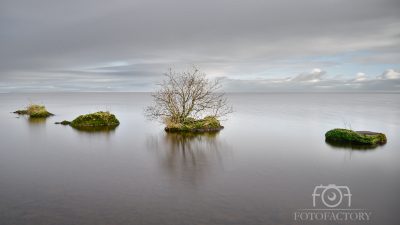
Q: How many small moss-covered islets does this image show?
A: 4